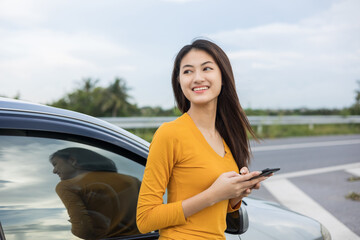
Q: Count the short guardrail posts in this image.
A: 2